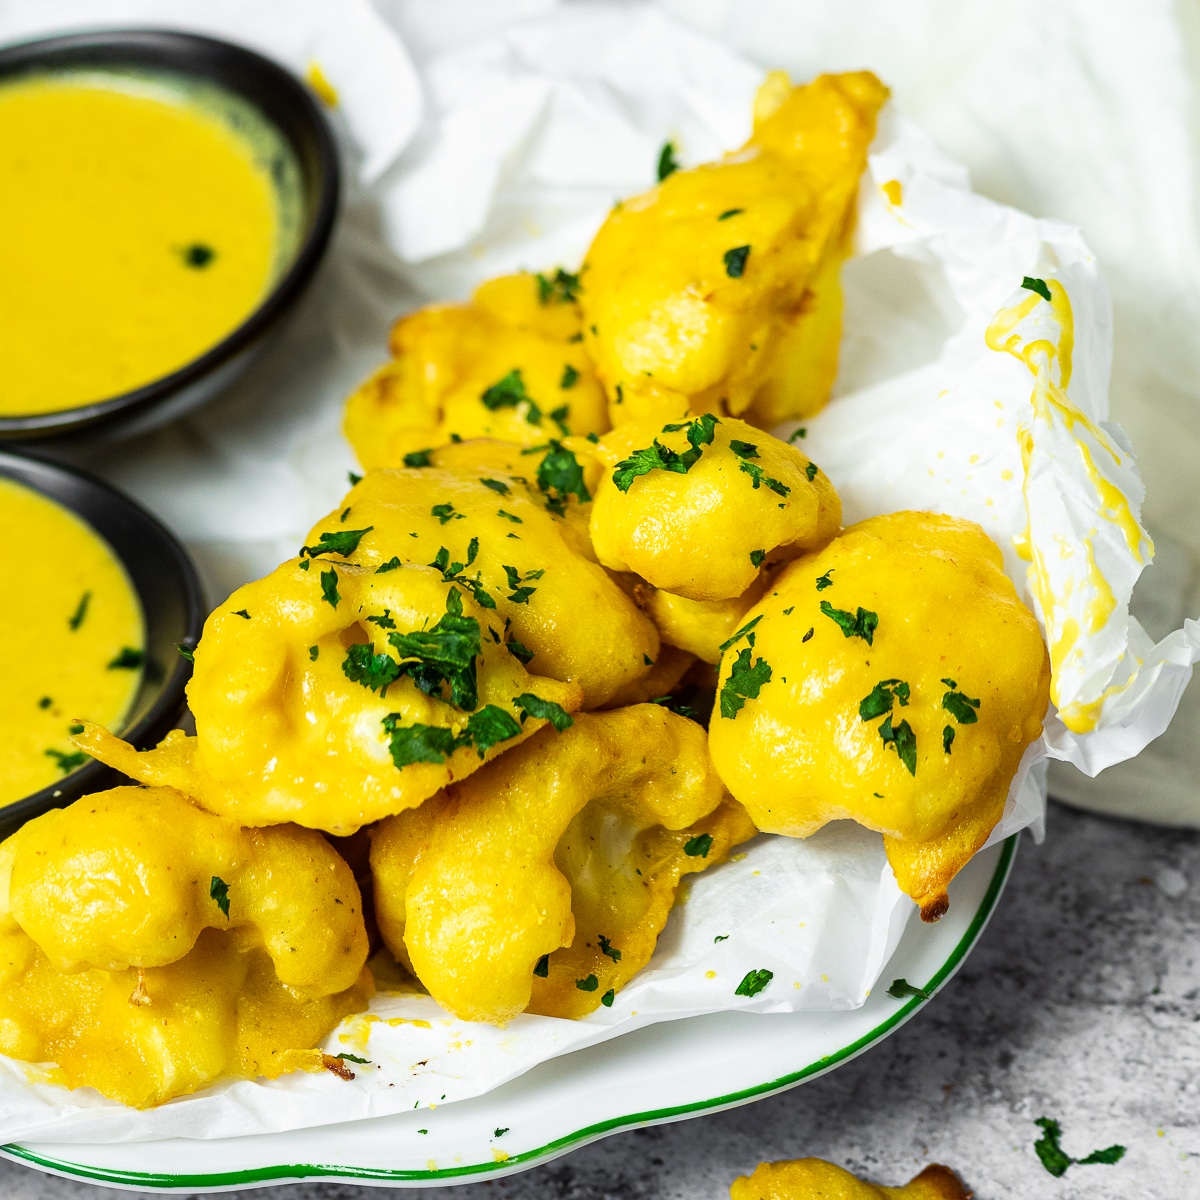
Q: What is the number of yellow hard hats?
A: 0